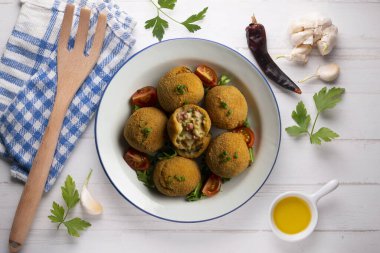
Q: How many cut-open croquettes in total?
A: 1